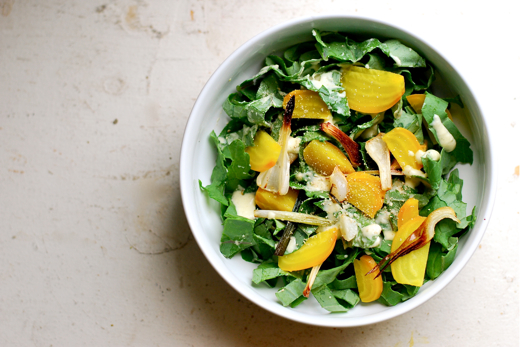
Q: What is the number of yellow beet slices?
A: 12